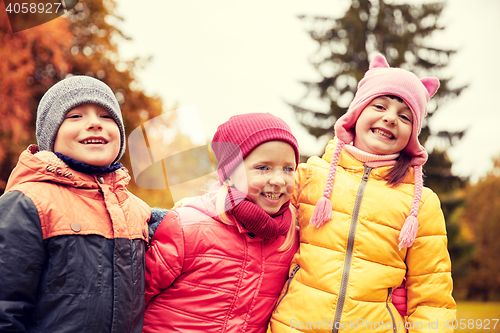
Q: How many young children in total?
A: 3